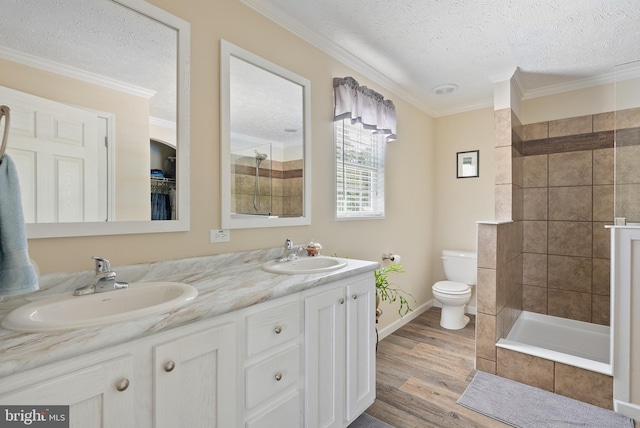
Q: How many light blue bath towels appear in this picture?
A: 1